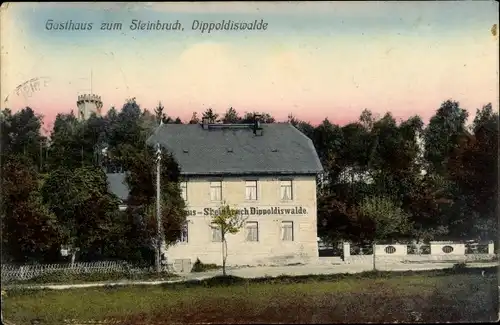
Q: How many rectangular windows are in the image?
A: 8